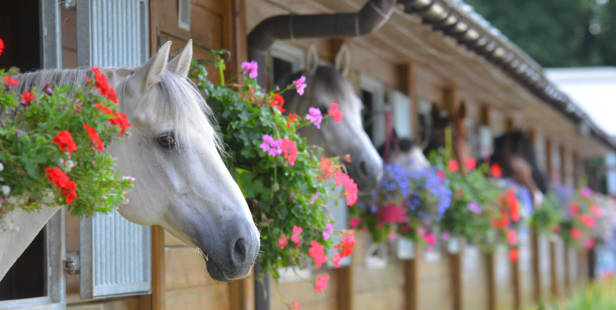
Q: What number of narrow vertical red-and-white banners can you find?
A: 0